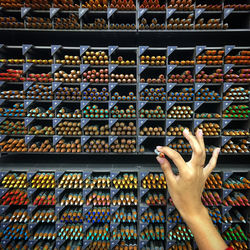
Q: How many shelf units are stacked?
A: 3